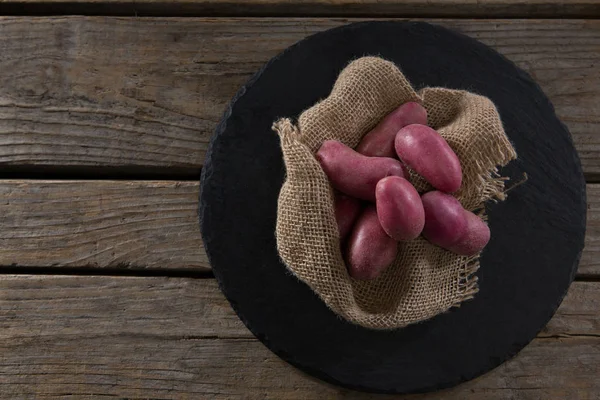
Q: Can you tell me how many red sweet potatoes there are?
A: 7